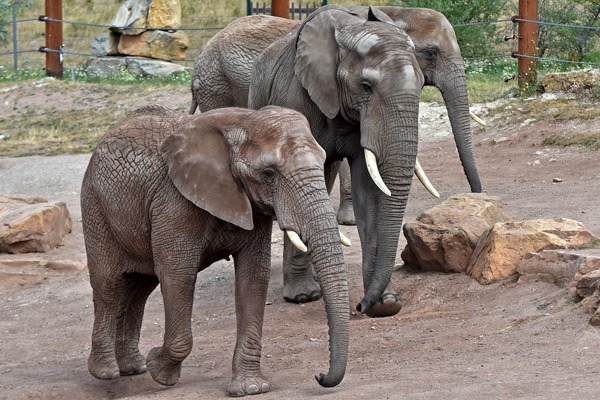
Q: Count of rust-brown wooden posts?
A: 3